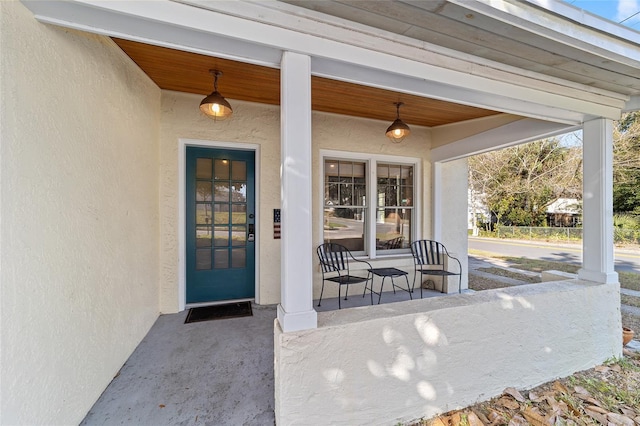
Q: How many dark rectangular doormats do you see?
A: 1